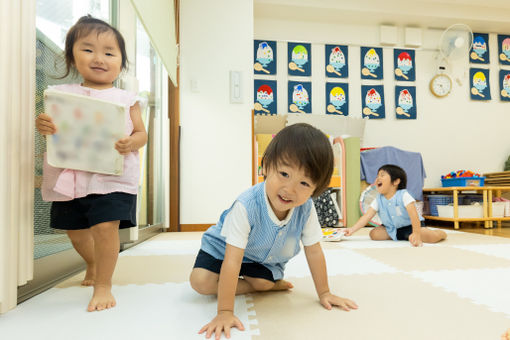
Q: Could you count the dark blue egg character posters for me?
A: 14